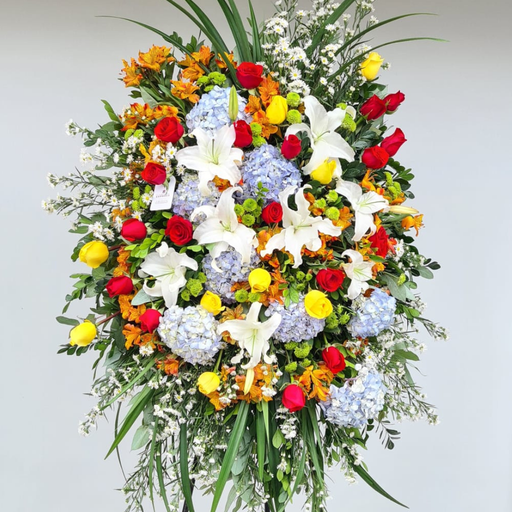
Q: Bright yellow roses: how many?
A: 9